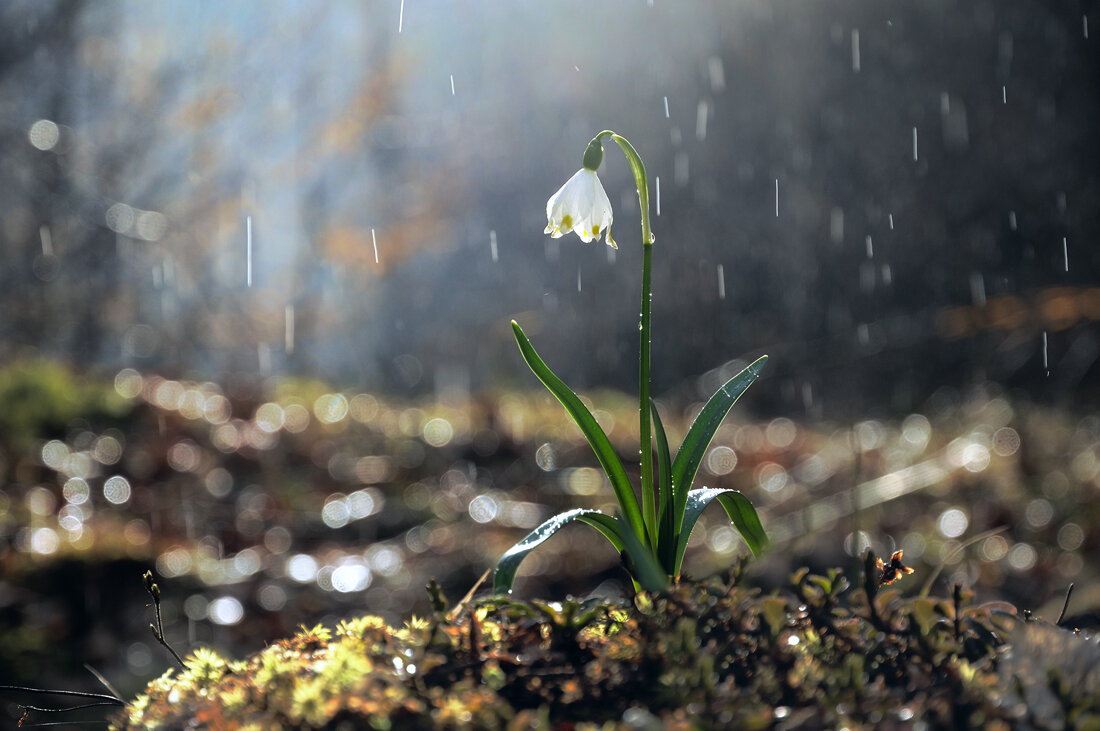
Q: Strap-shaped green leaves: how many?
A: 5